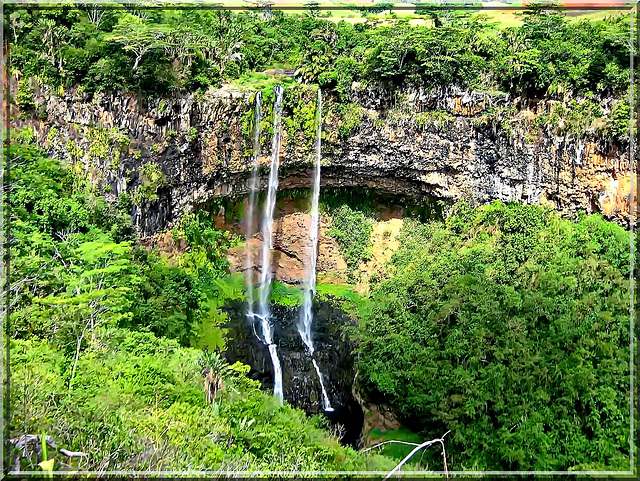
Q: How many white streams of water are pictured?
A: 3